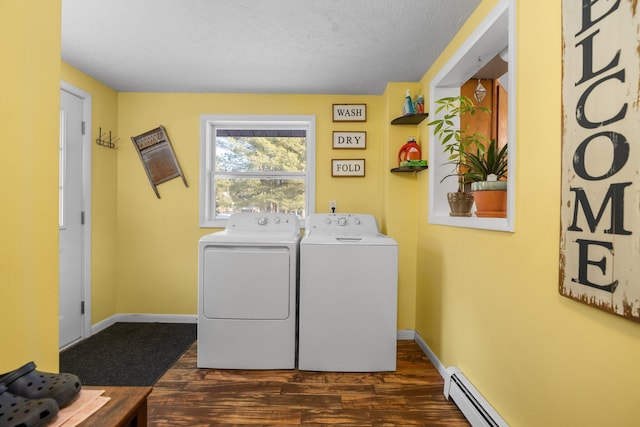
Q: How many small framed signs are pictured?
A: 3